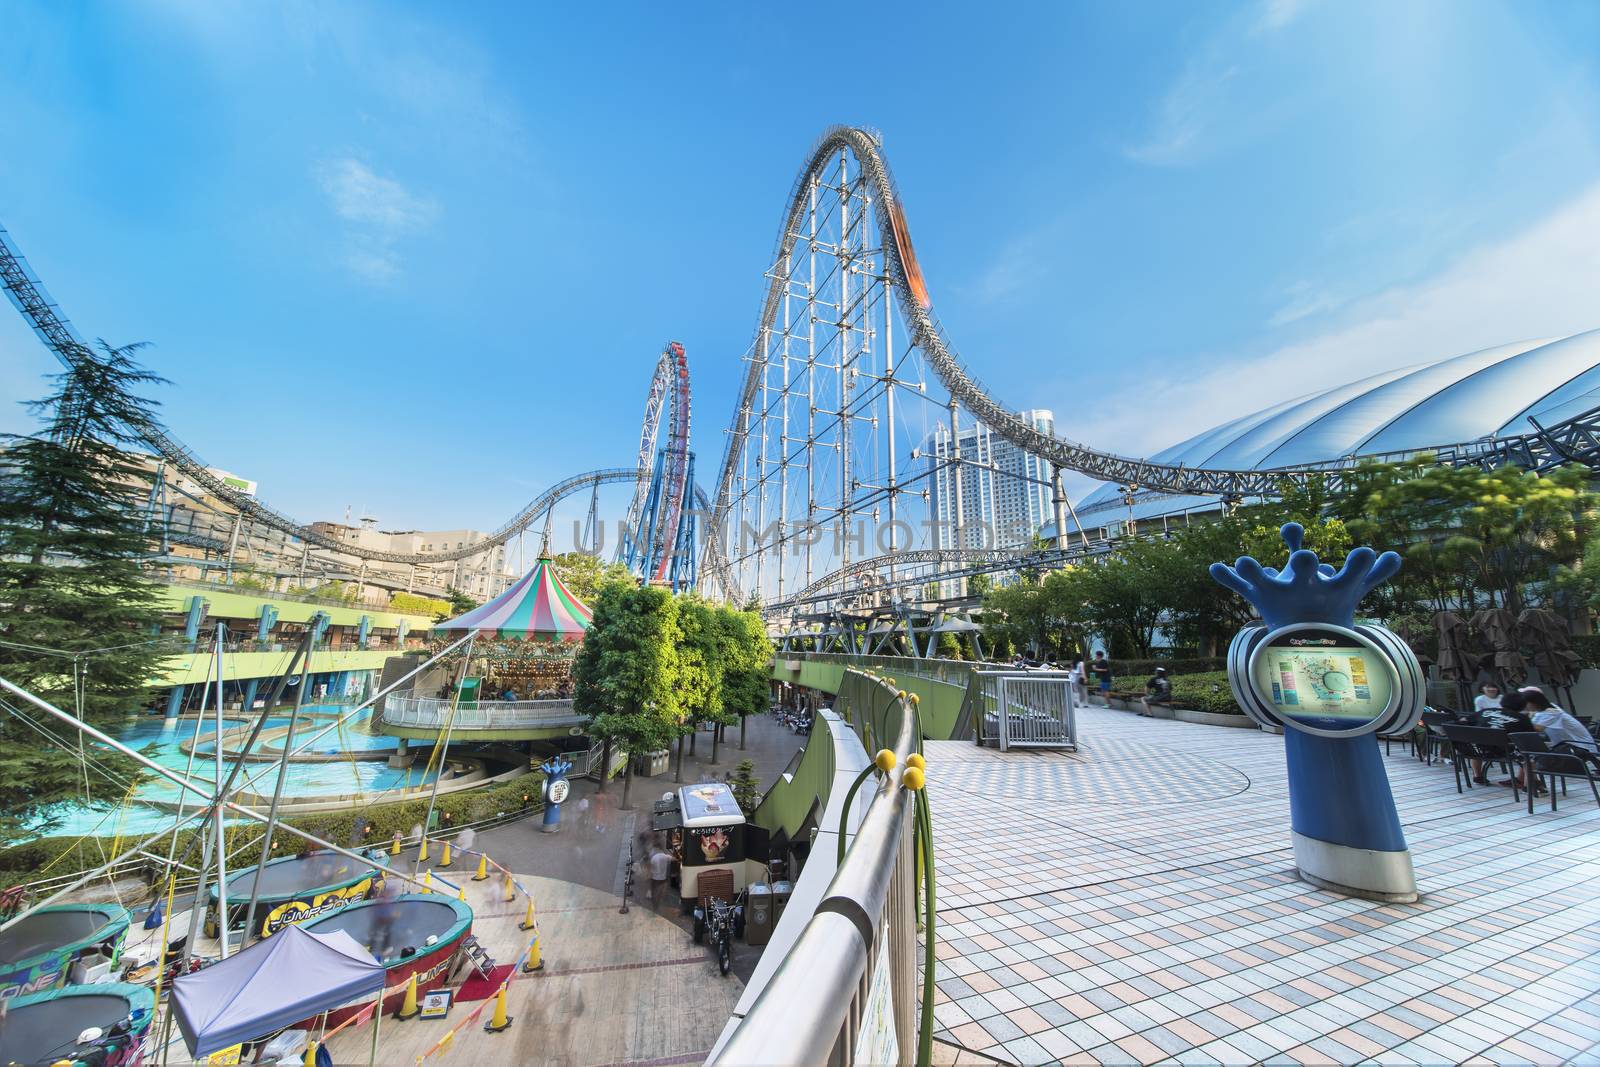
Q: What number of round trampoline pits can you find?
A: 4